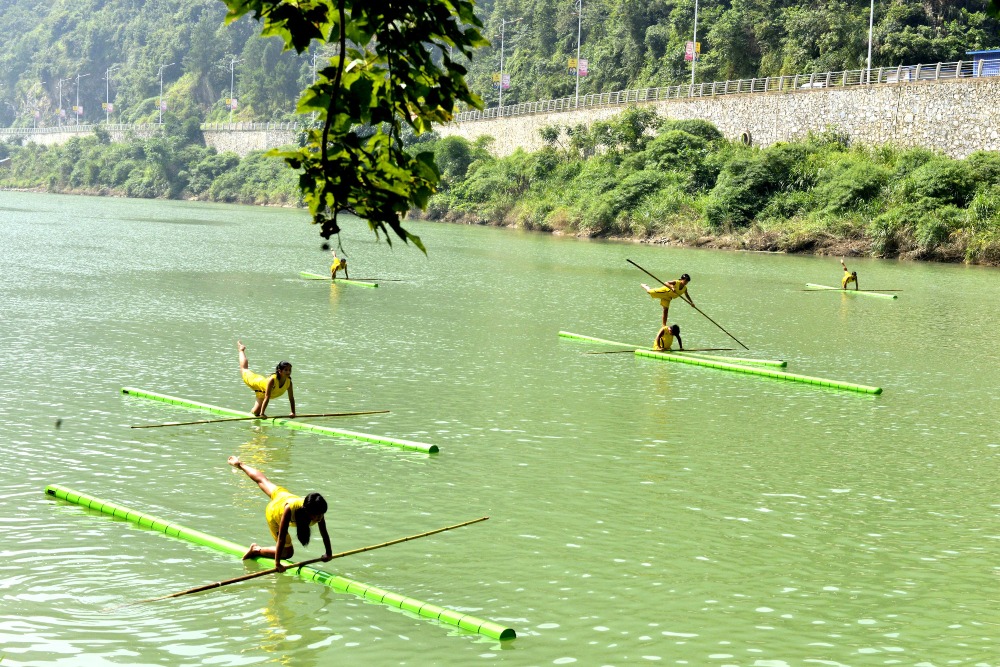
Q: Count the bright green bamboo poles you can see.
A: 6